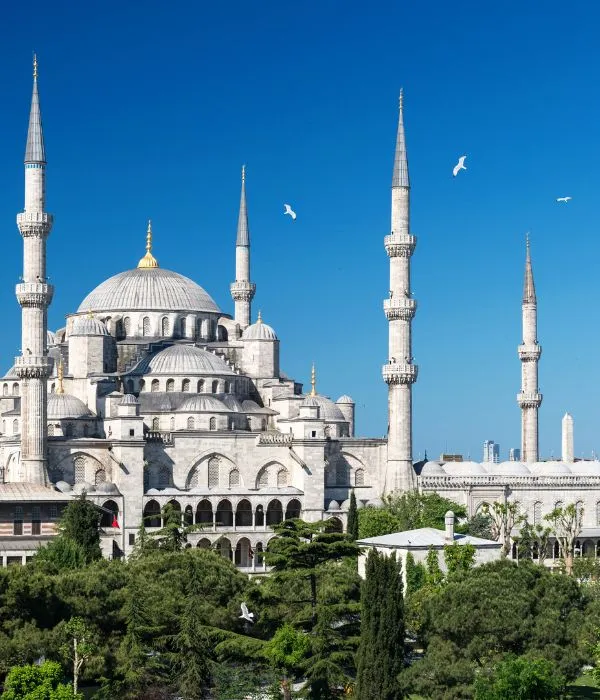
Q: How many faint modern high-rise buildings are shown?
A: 3